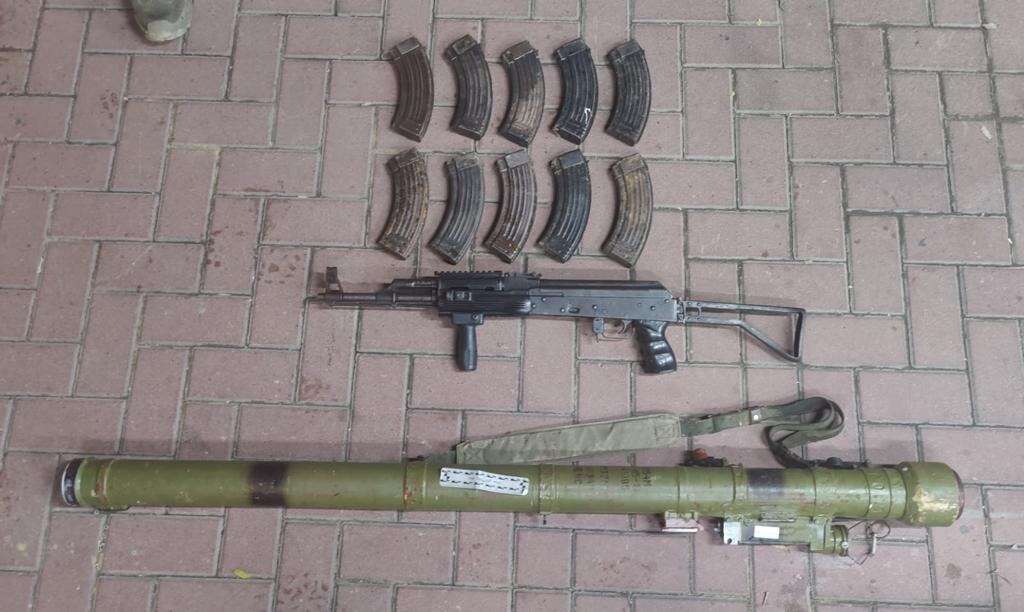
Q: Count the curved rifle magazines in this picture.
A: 10